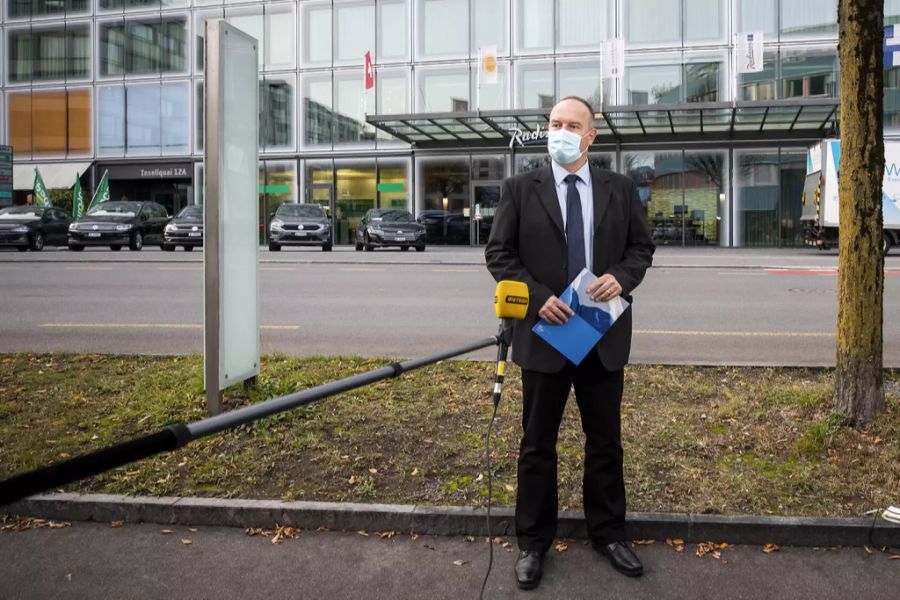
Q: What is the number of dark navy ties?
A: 1